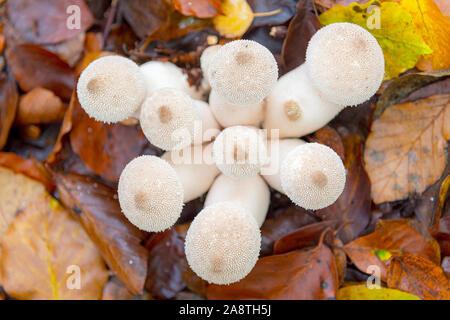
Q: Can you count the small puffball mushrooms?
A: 8